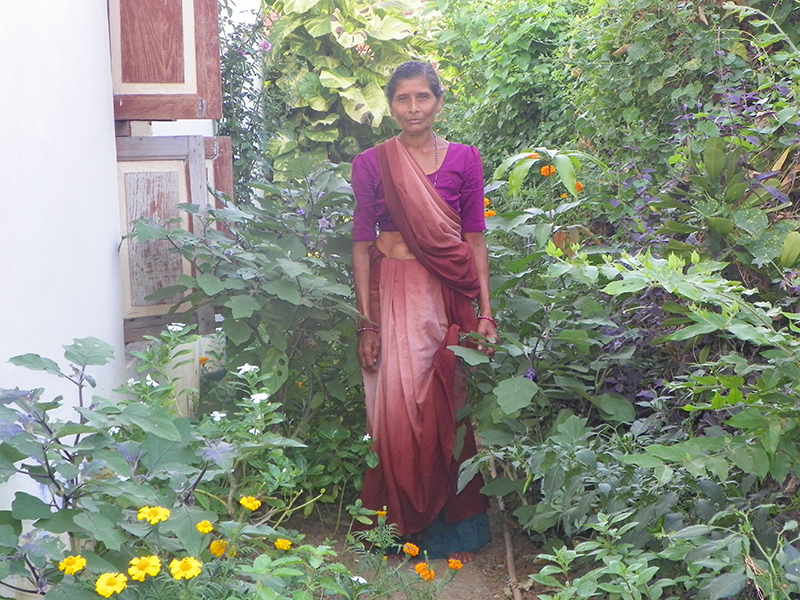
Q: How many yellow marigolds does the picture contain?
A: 9